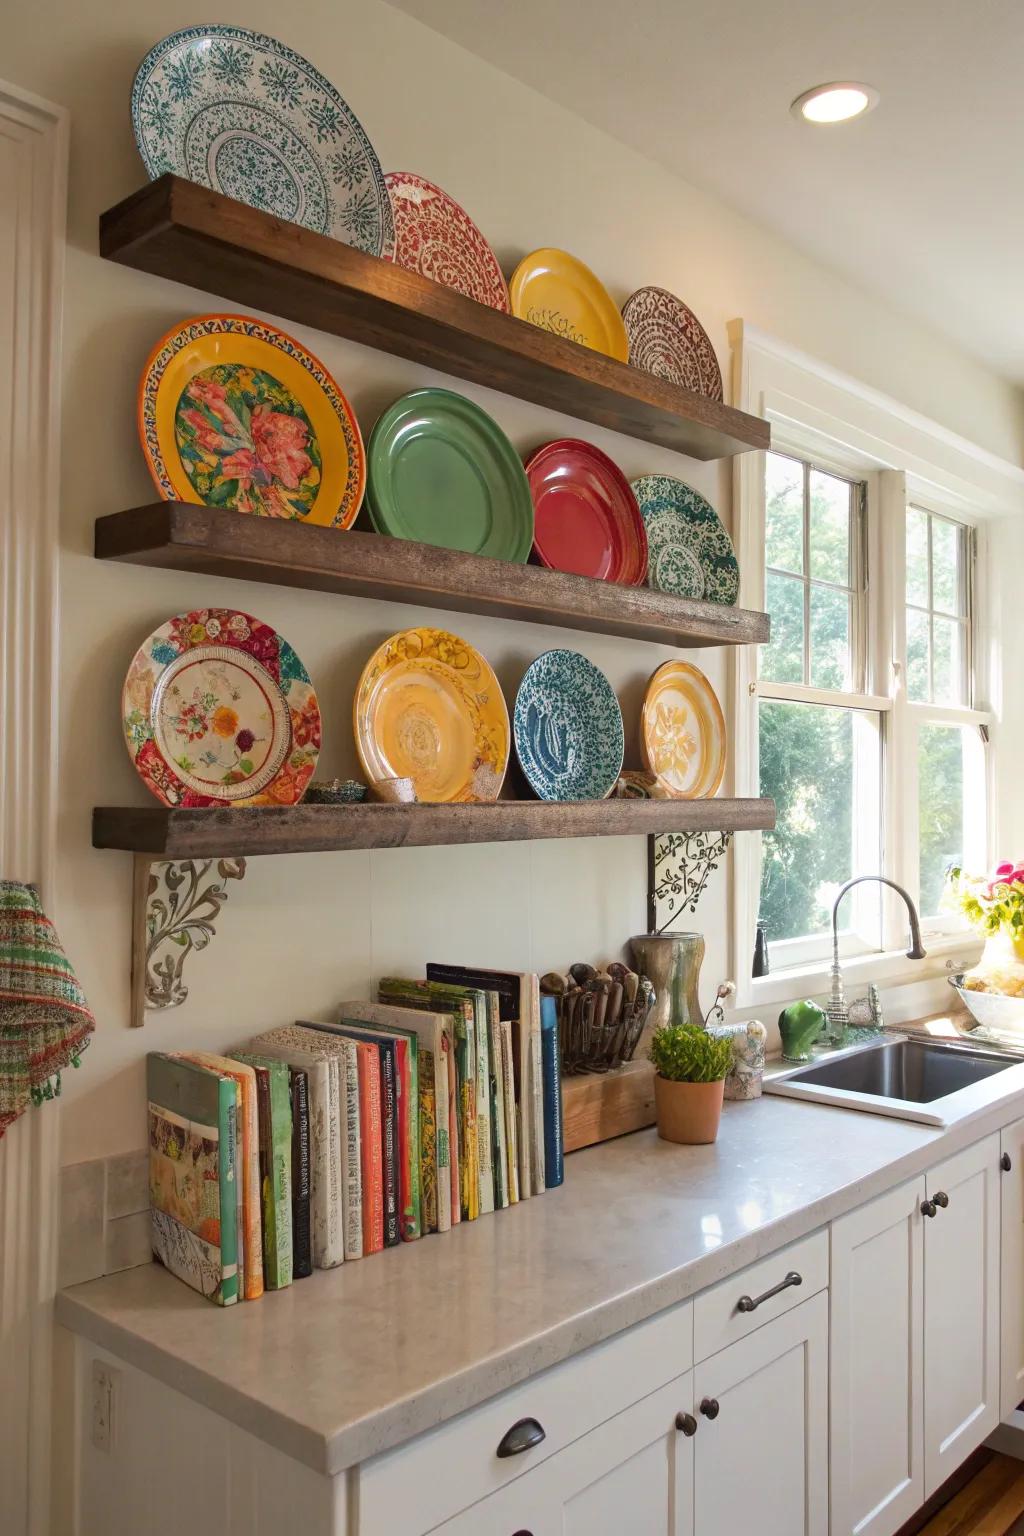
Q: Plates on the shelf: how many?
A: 12